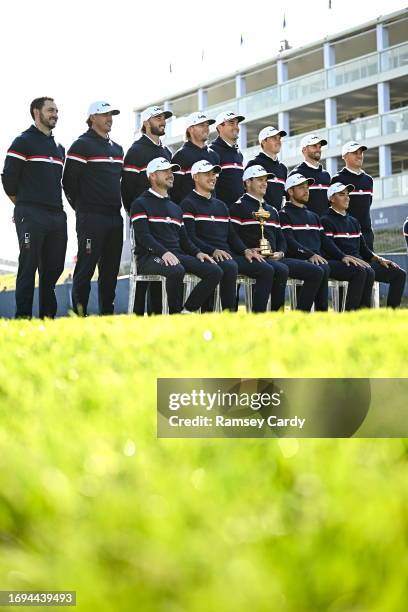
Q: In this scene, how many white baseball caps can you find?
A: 12